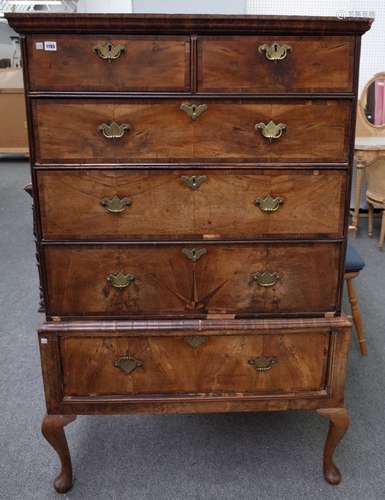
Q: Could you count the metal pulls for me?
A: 10